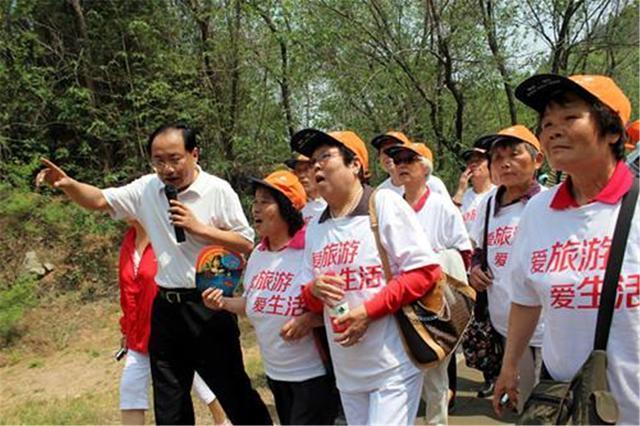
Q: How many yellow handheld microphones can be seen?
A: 0